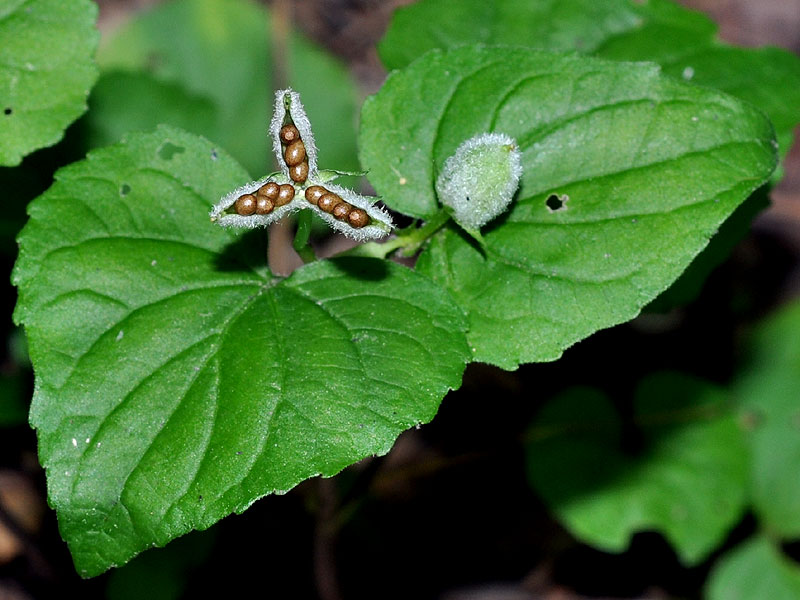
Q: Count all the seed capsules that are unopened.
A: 1